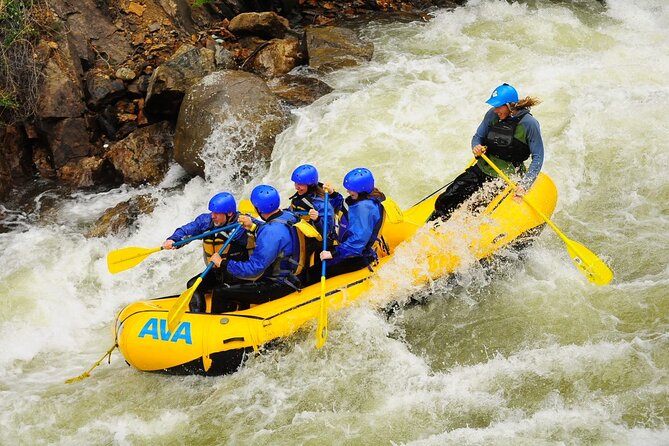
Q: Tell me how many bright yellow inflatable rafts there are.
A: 1